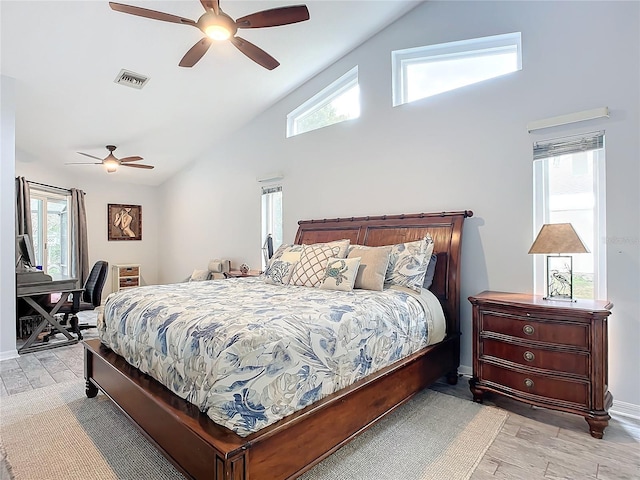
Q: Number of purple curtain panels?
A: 0